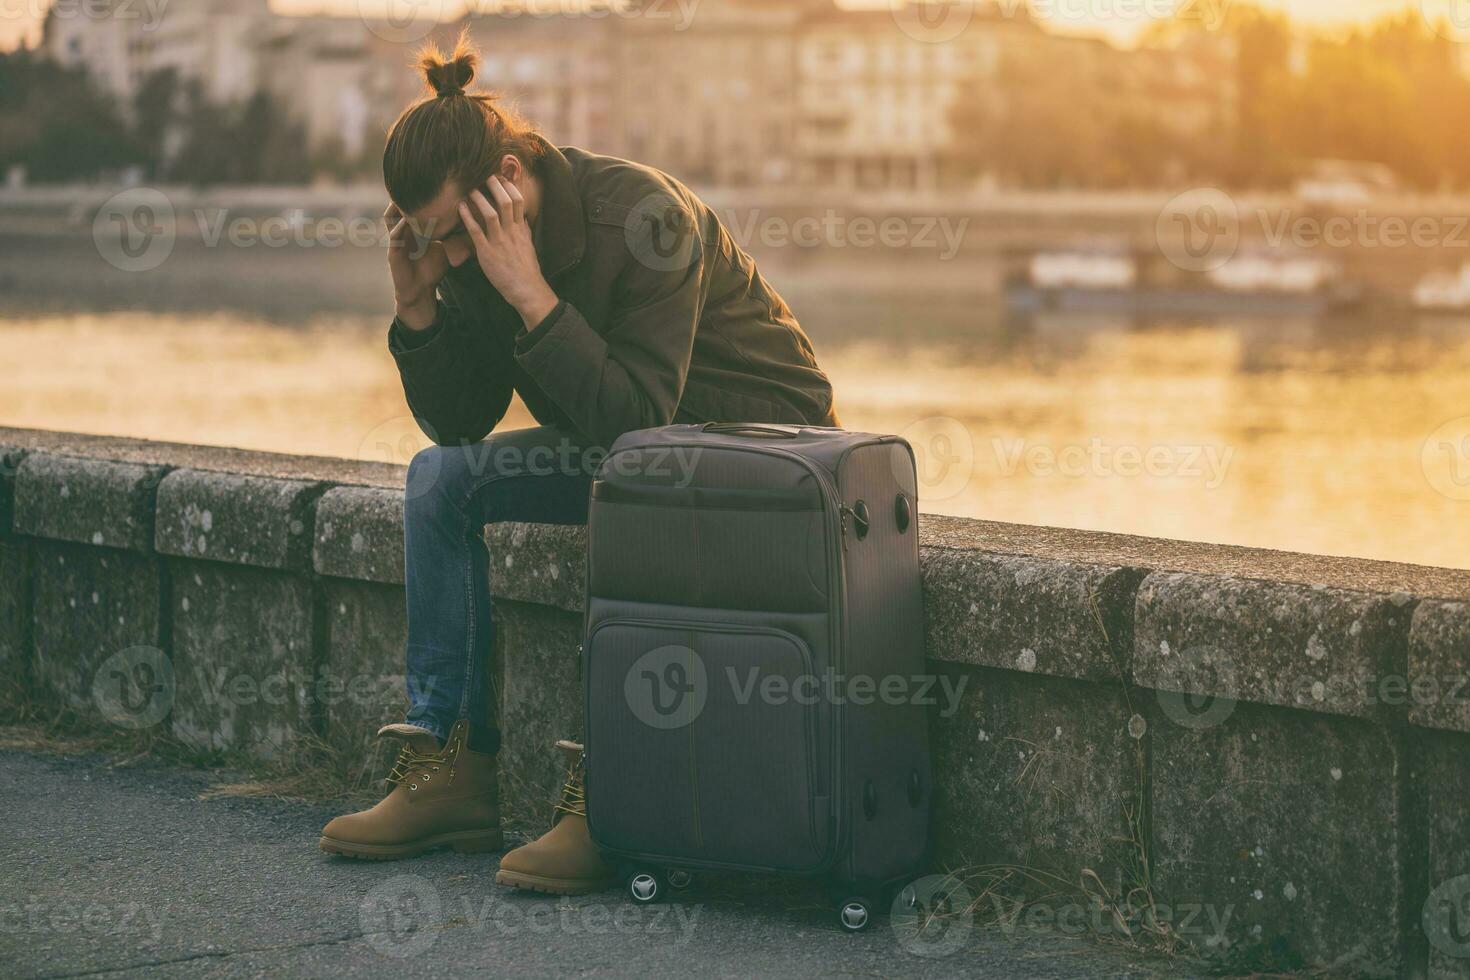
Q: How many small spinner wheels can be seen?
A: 4